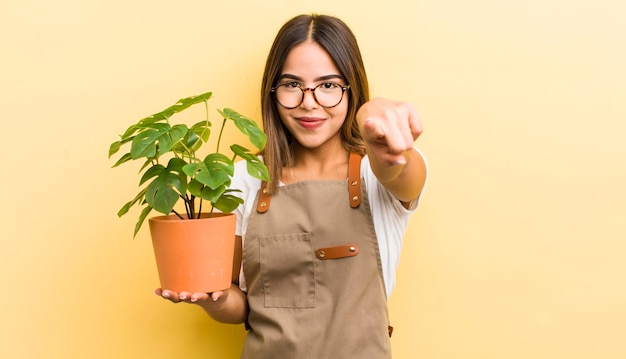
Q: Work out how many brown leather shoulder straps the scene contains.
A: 2